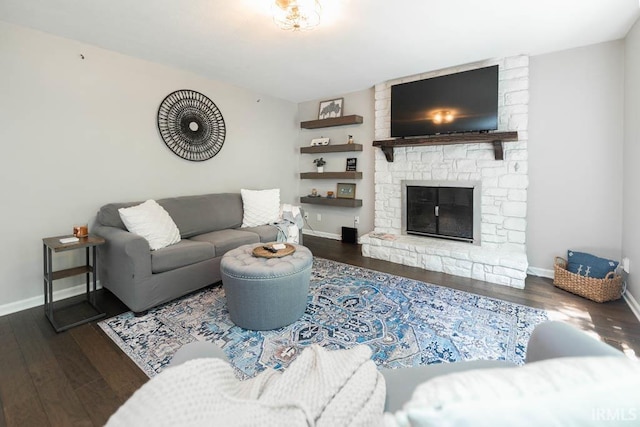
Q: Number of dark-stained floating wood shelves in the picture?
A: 4